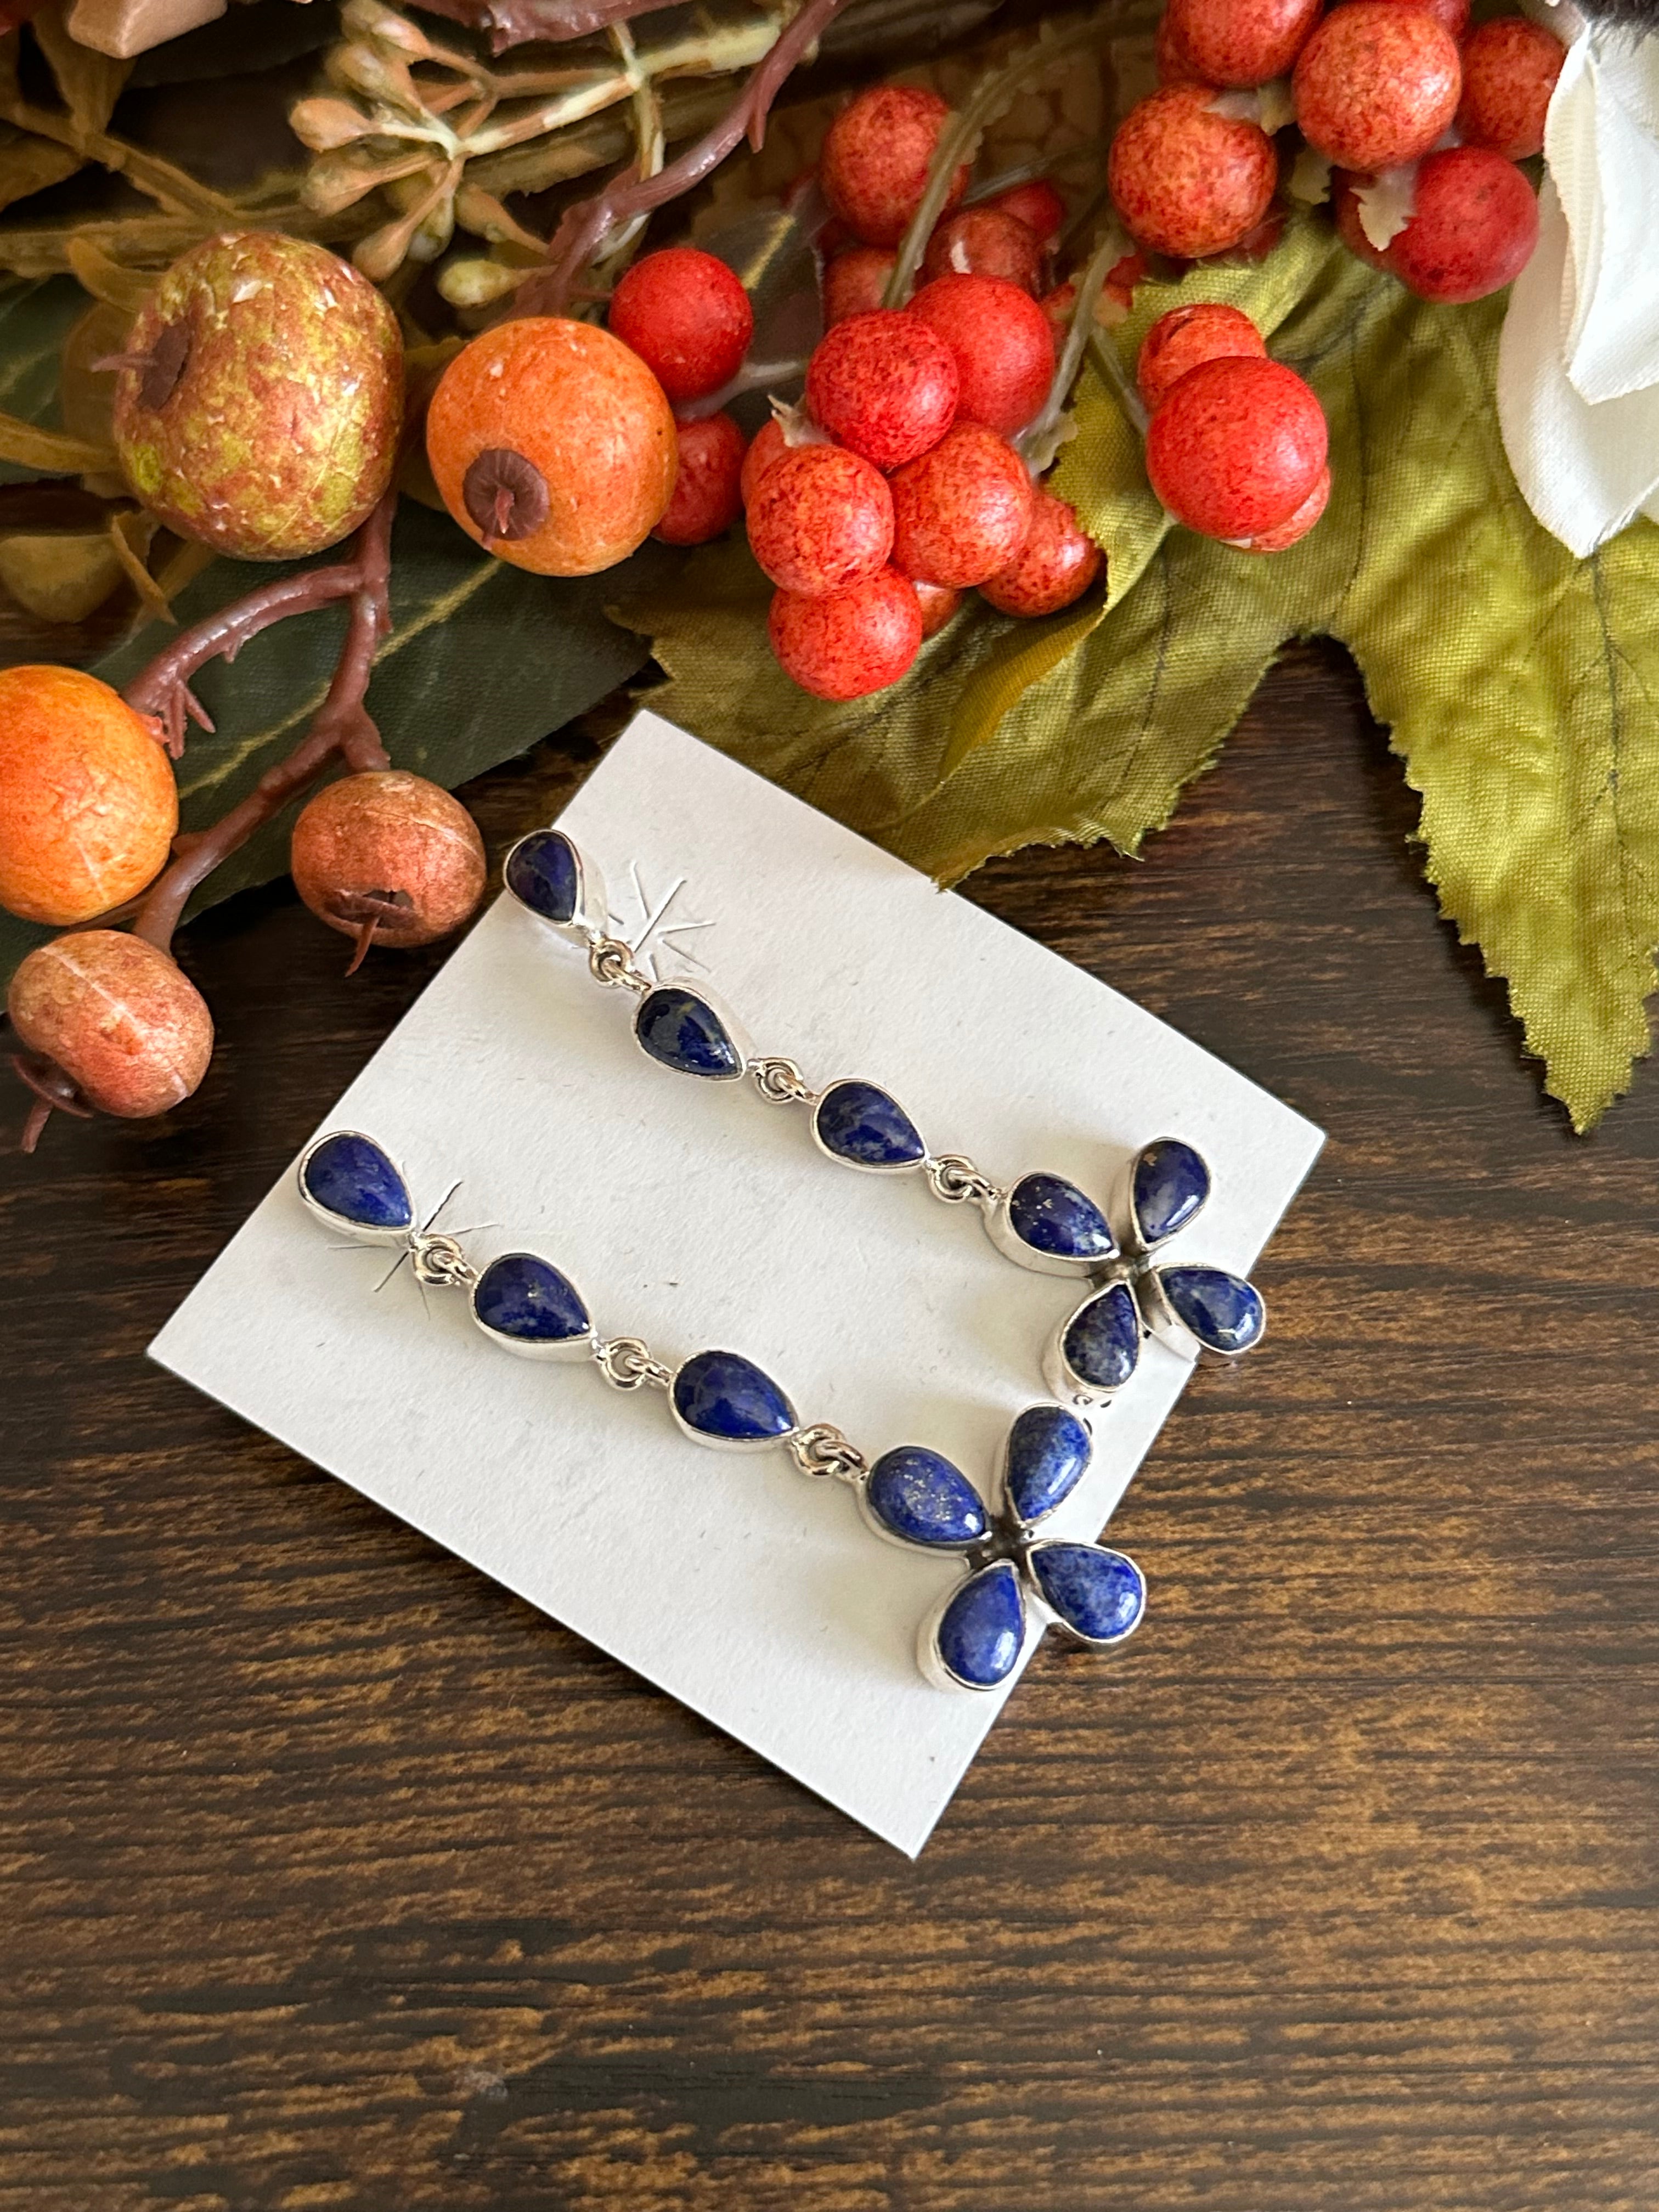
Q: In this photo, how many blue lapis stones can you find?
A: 14